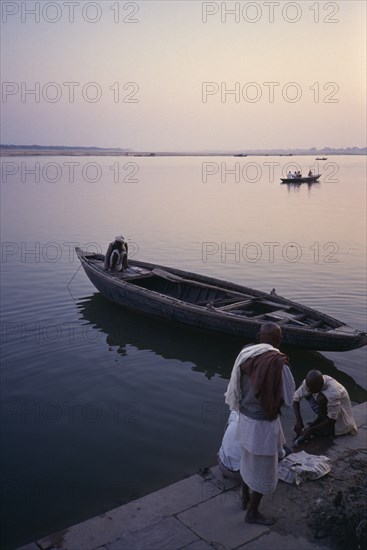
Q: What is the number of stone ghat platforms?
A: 1